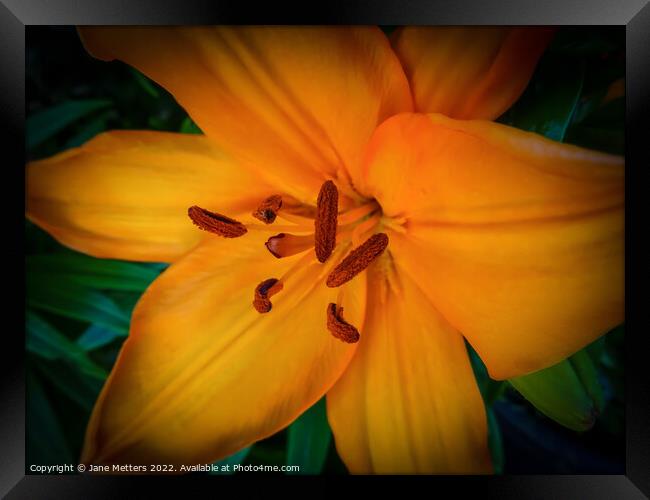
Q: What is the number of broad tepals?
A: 6